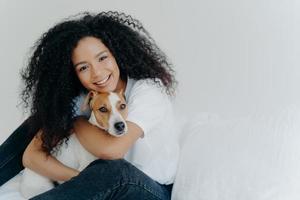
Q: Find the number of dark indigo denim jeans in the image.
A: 1